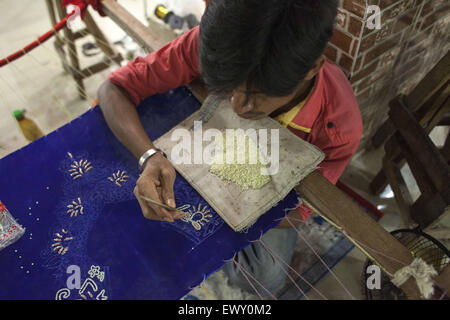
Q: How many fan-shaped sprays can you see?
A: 5